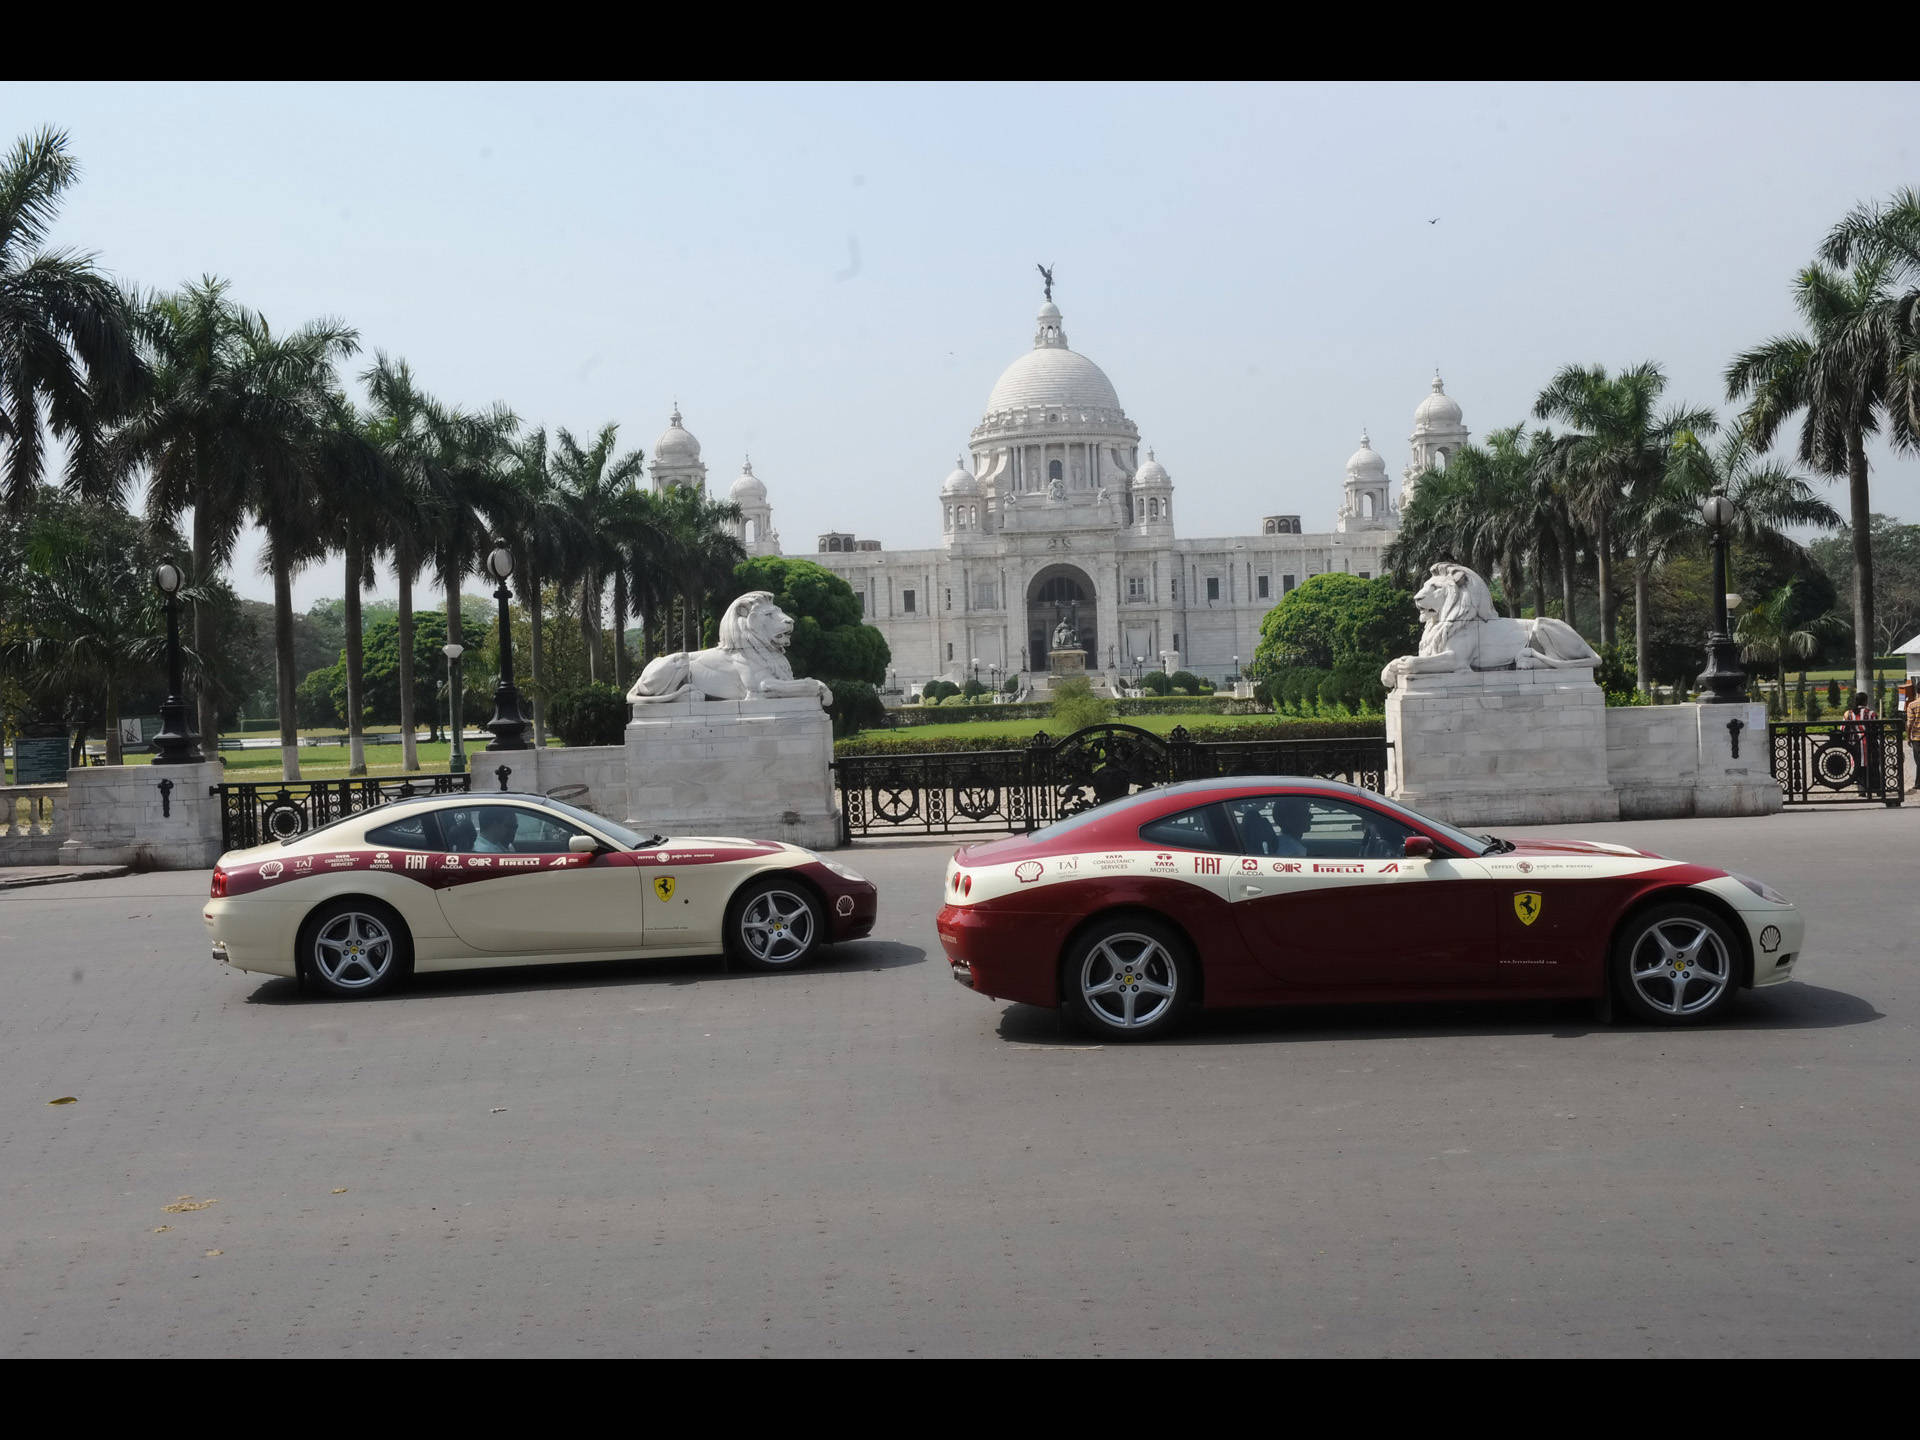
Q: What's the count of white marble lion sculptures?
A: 2